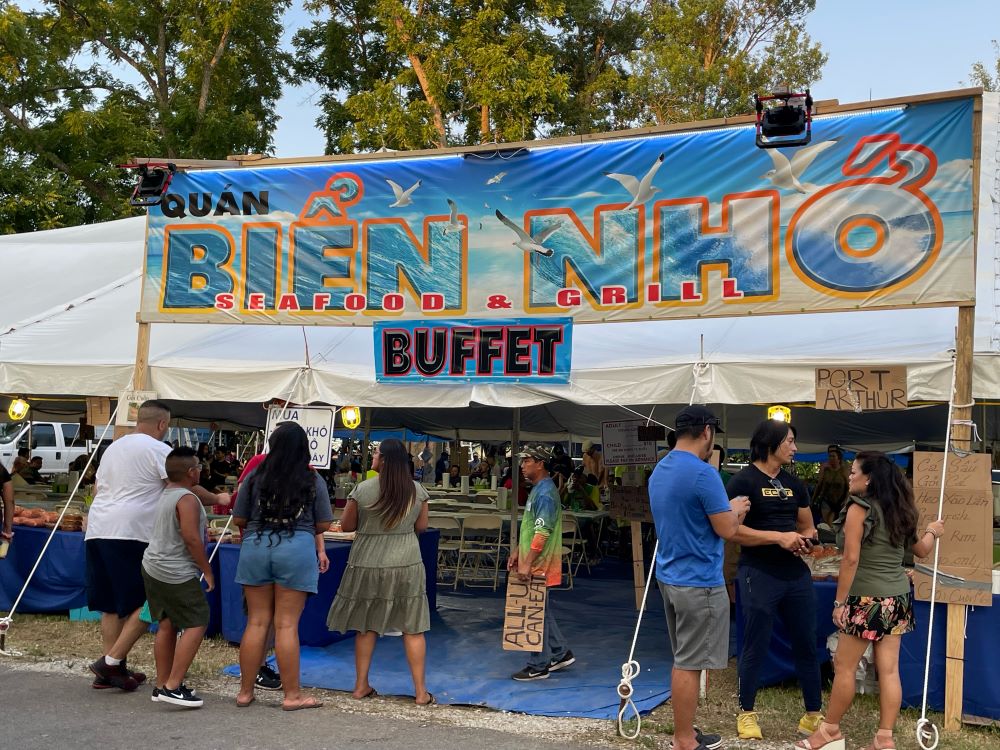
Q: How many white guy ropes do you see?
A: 4